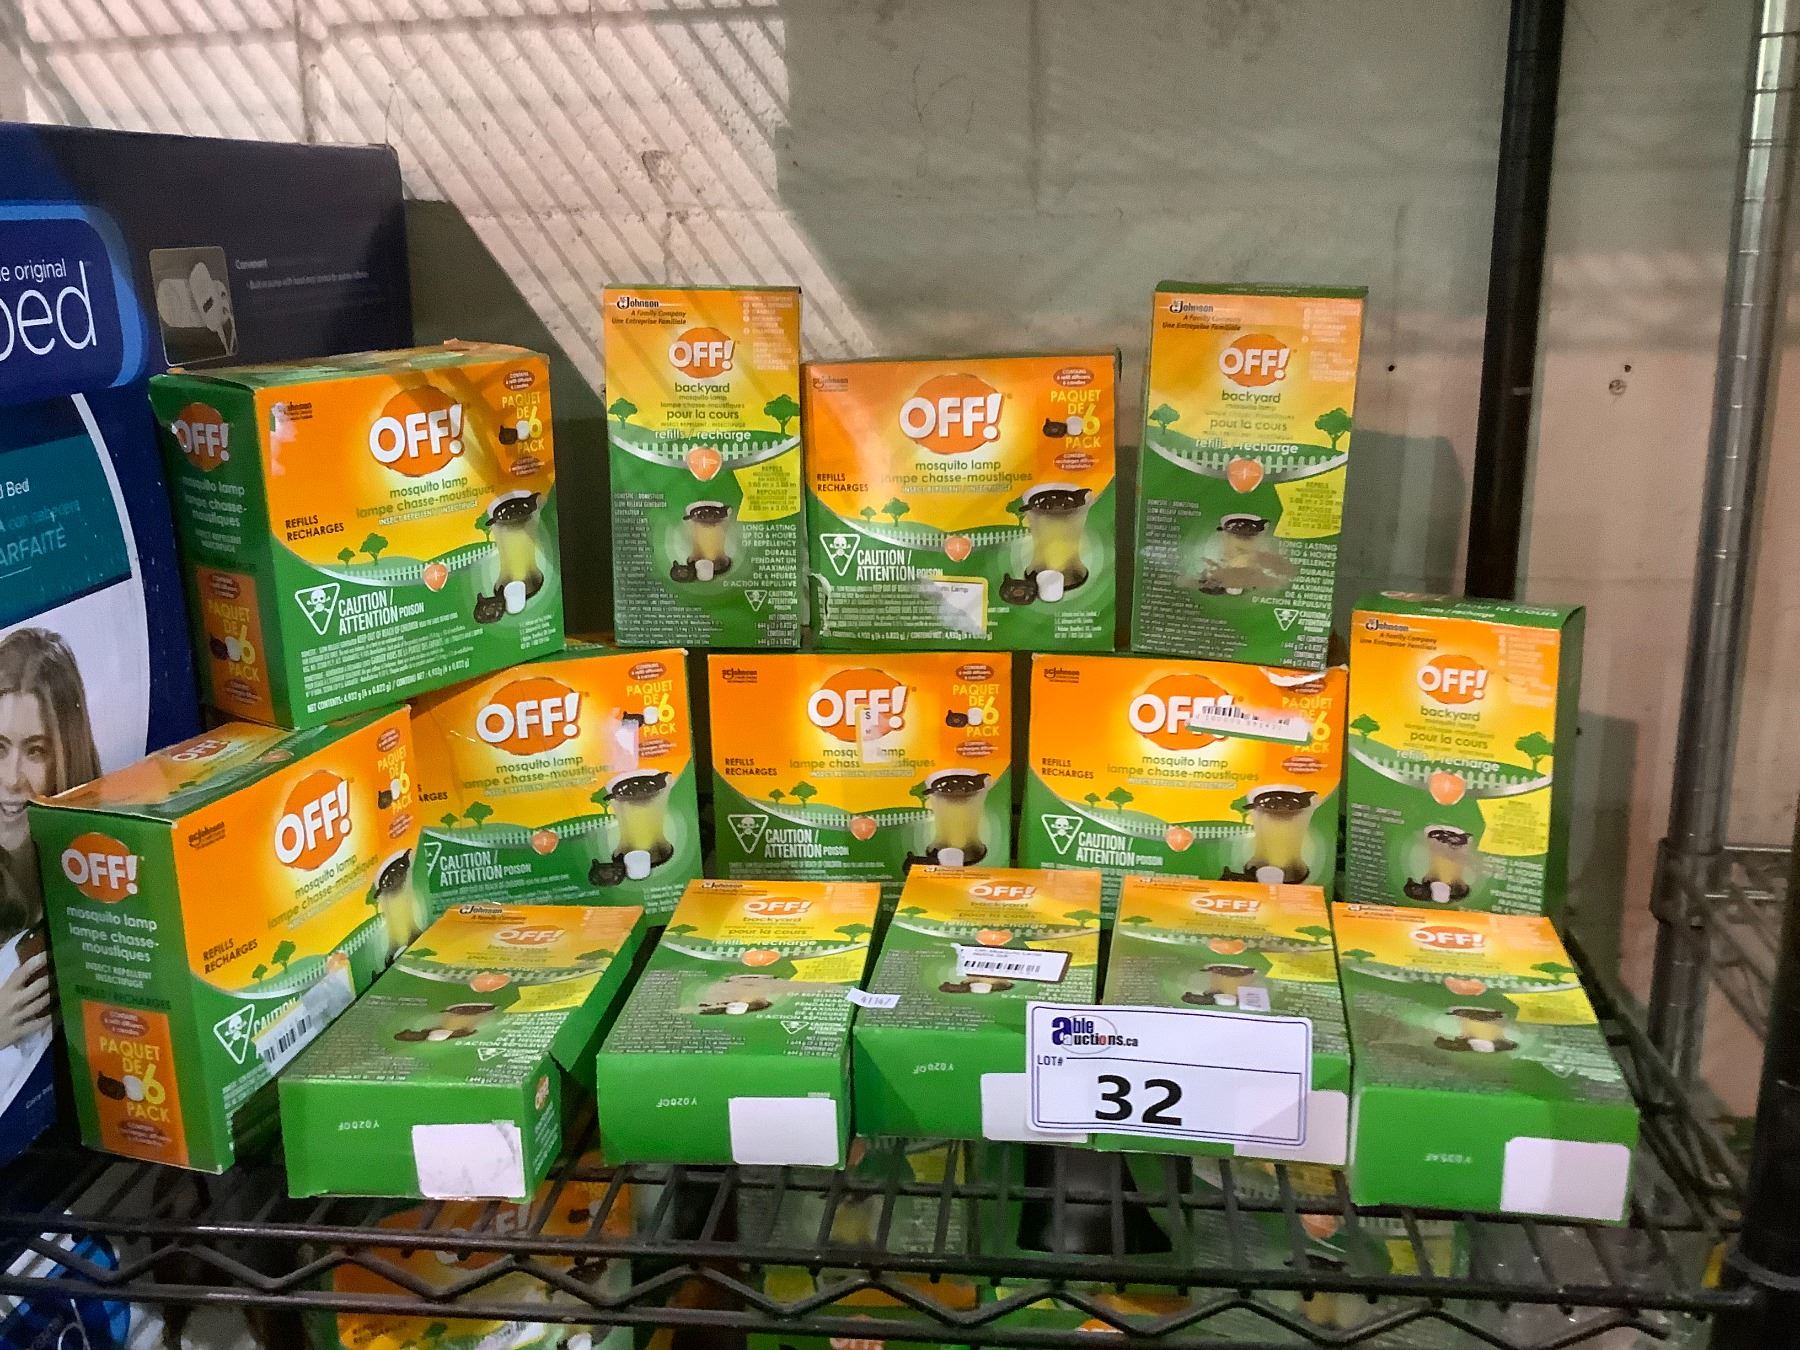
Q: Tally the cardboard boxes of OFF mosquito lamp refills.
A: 14